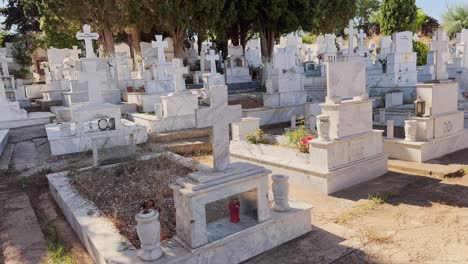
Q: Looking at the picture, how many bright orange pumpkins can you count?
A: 0